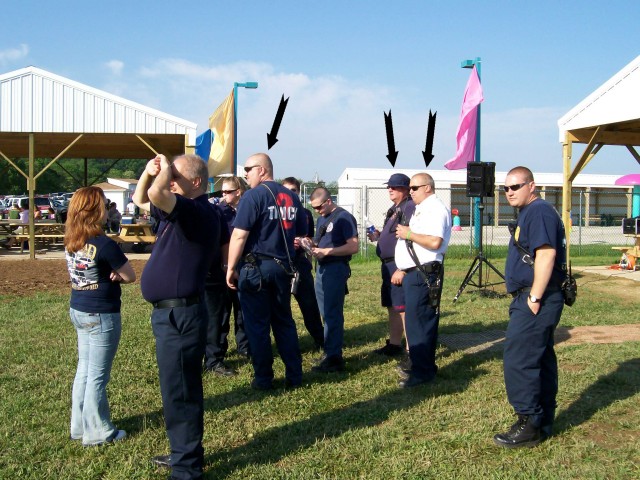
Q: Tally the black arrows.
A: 3